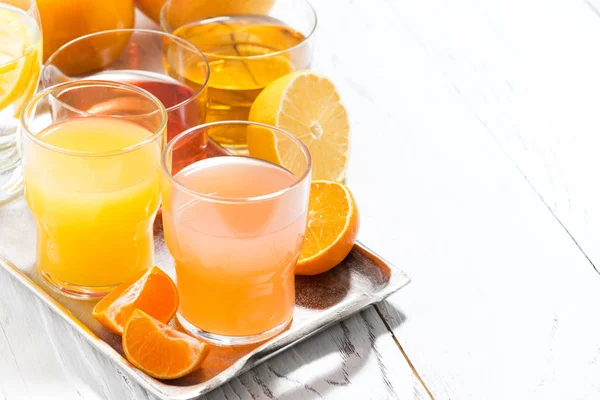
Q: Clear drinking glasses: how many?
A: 5